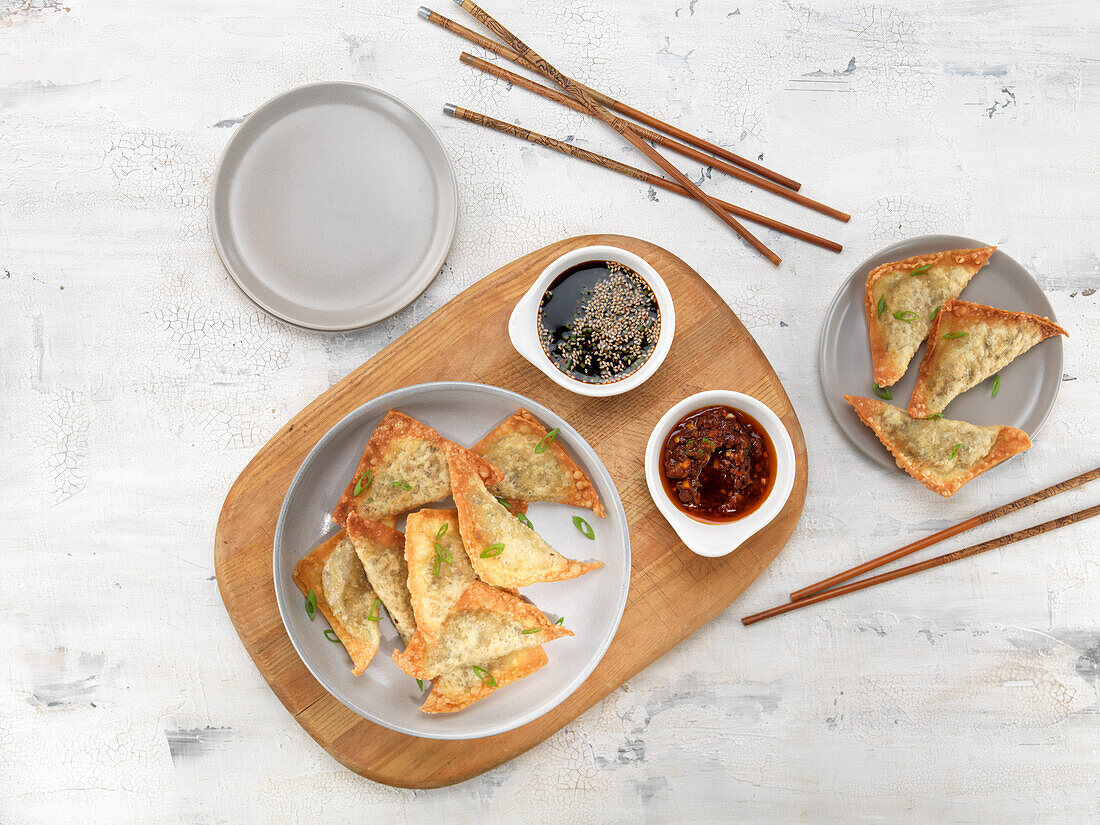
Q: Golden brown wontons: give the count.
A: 11